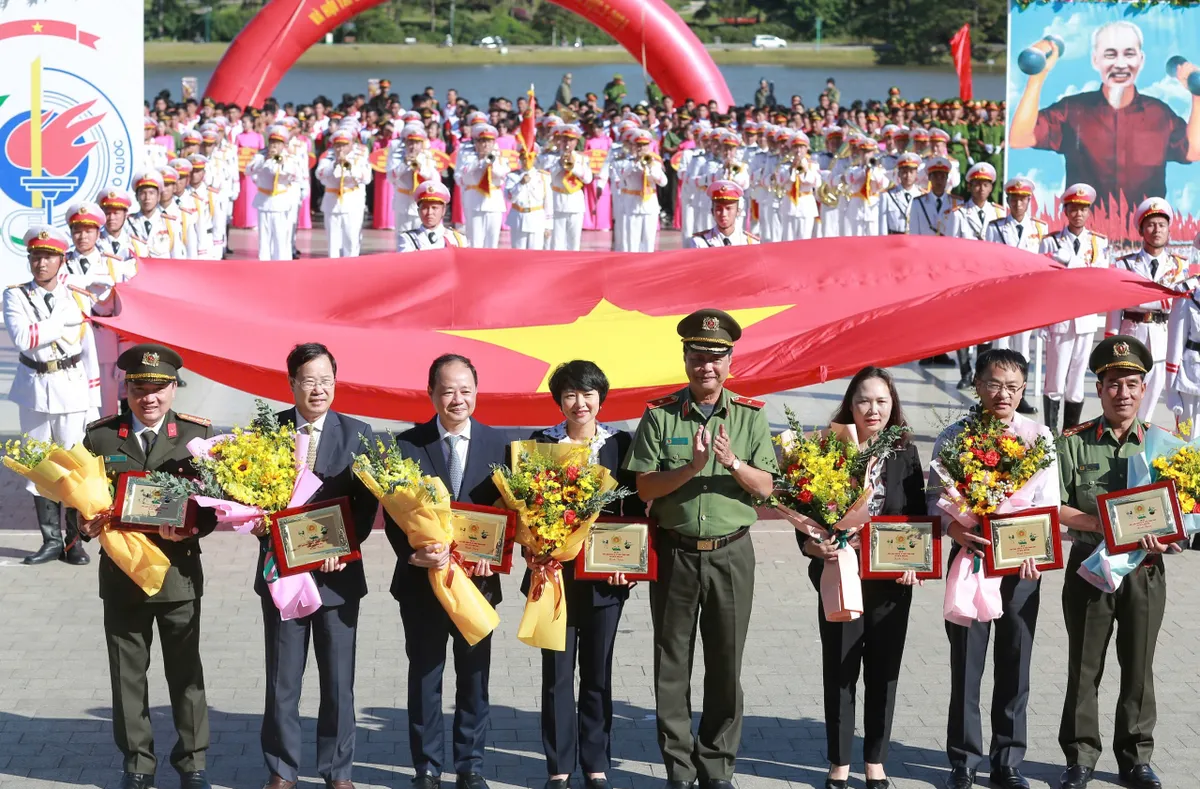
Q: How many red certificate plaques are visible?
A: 7